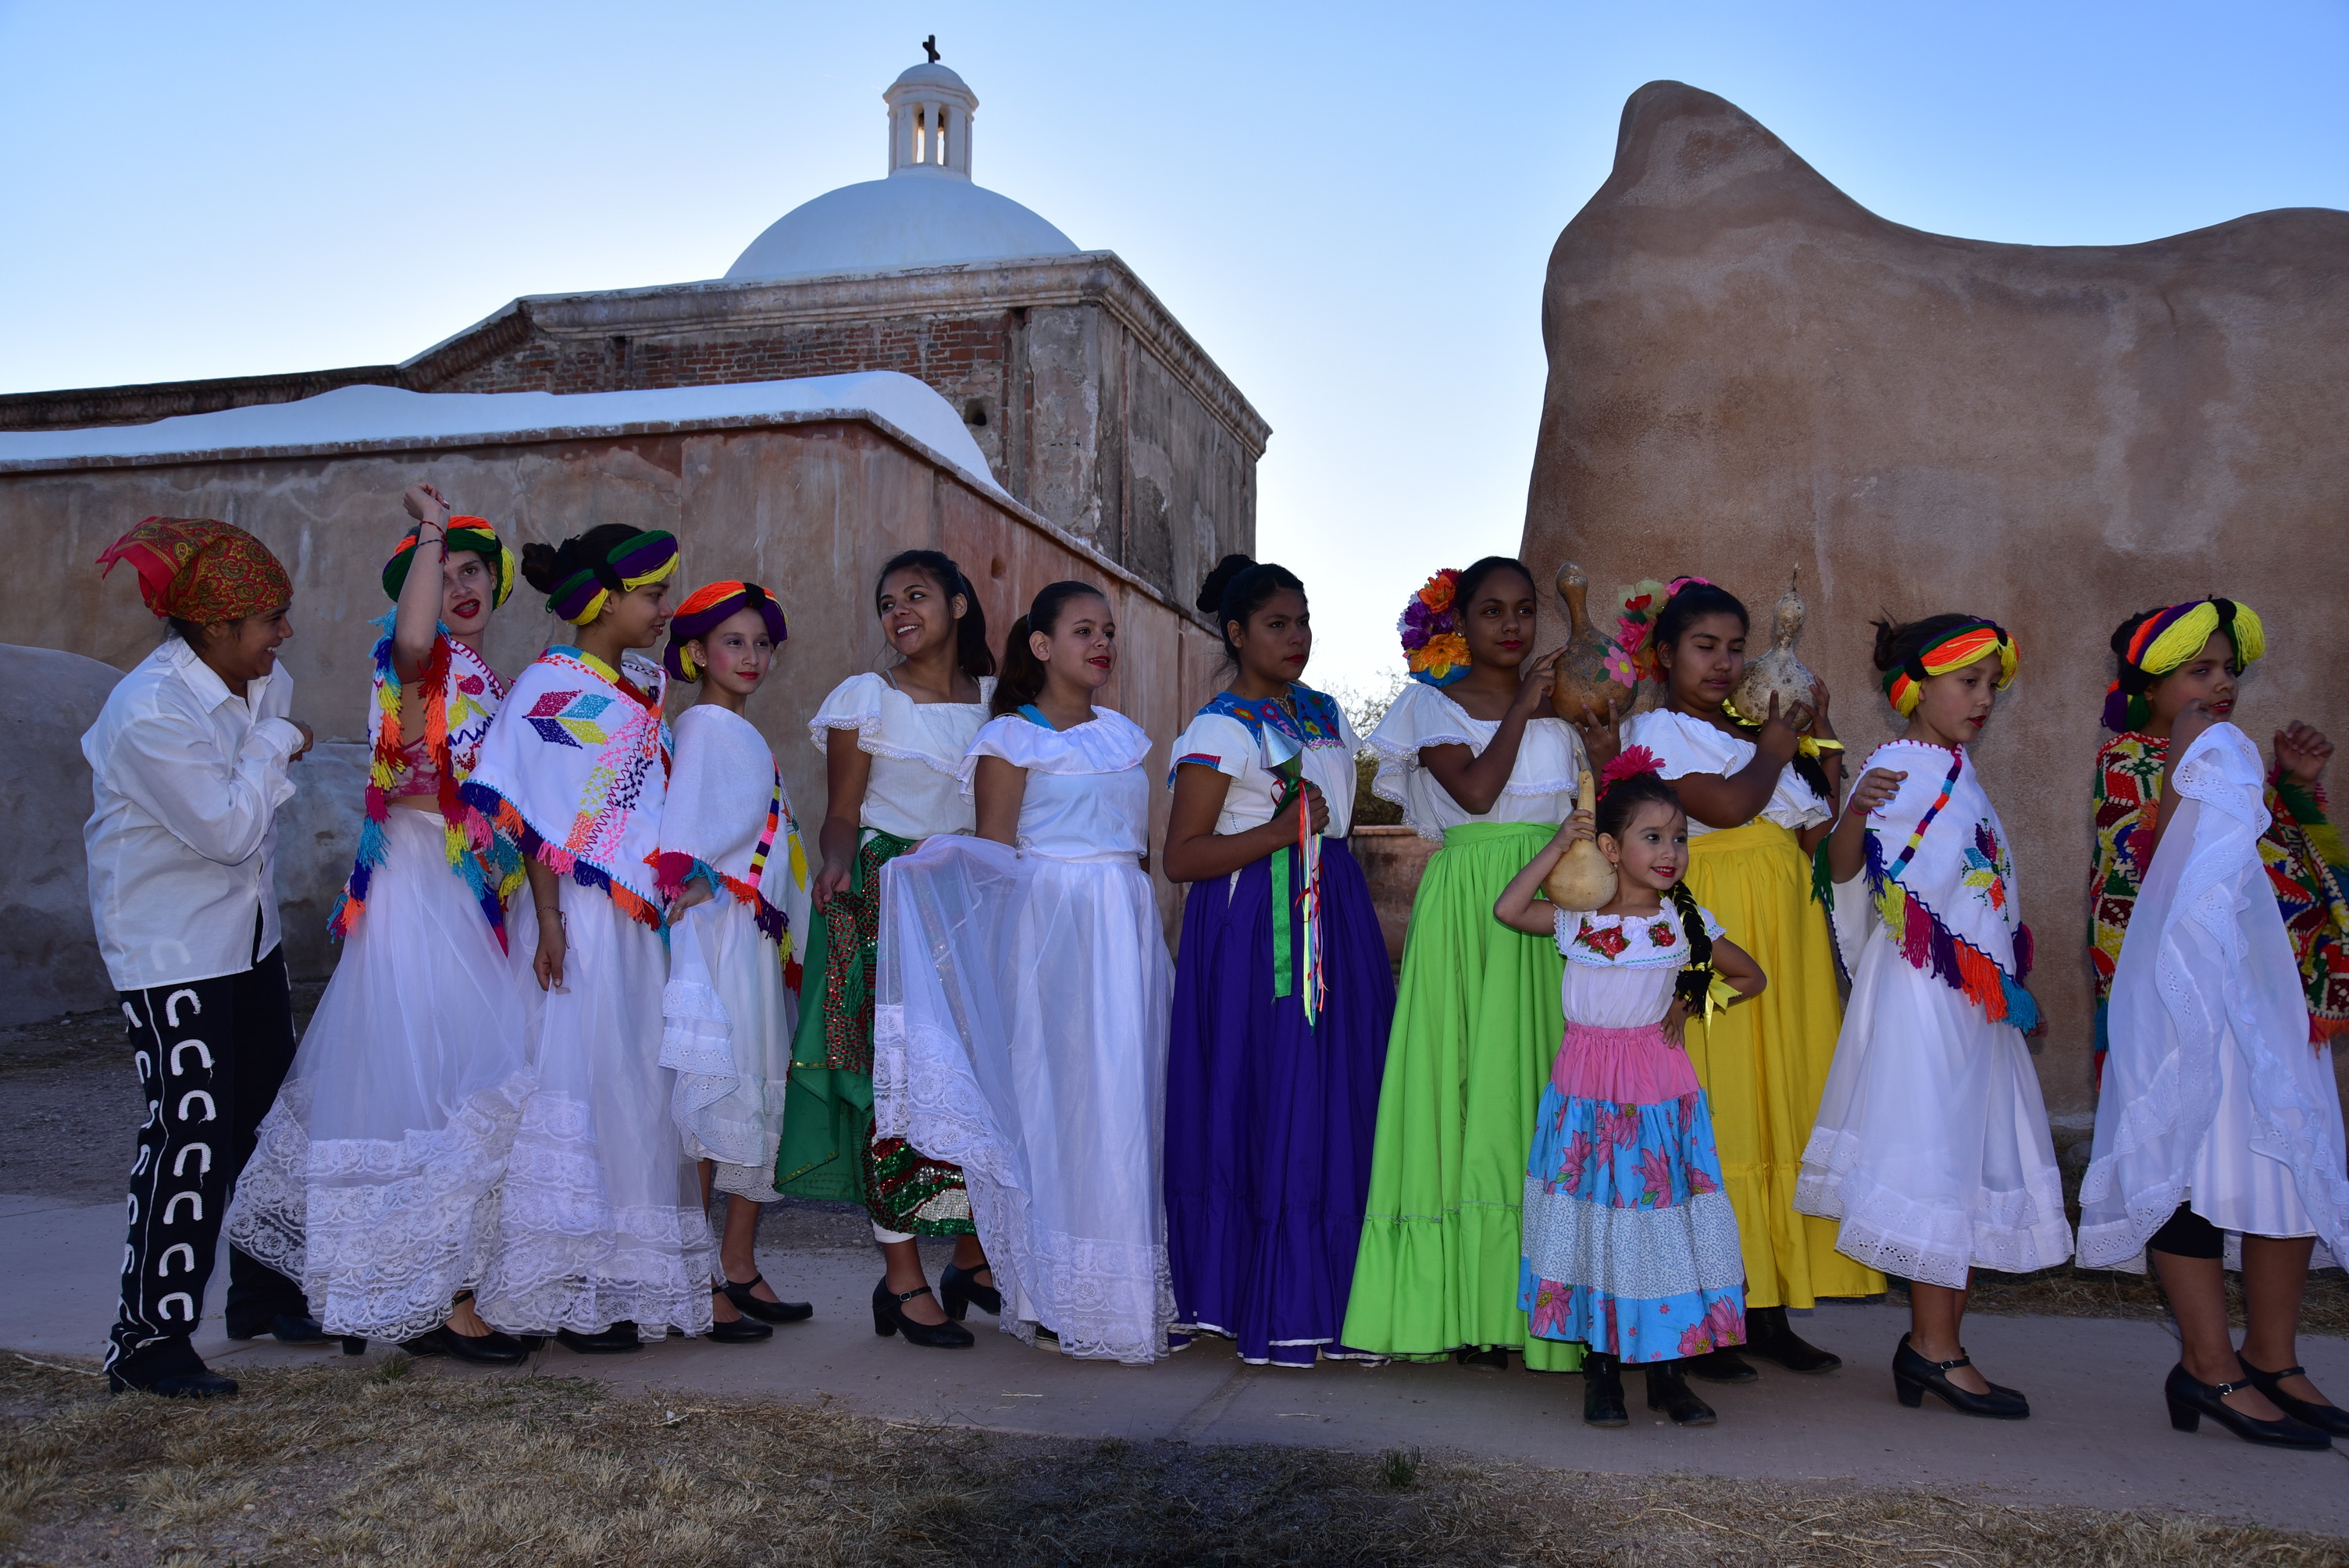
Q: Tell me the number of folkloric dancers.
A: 12